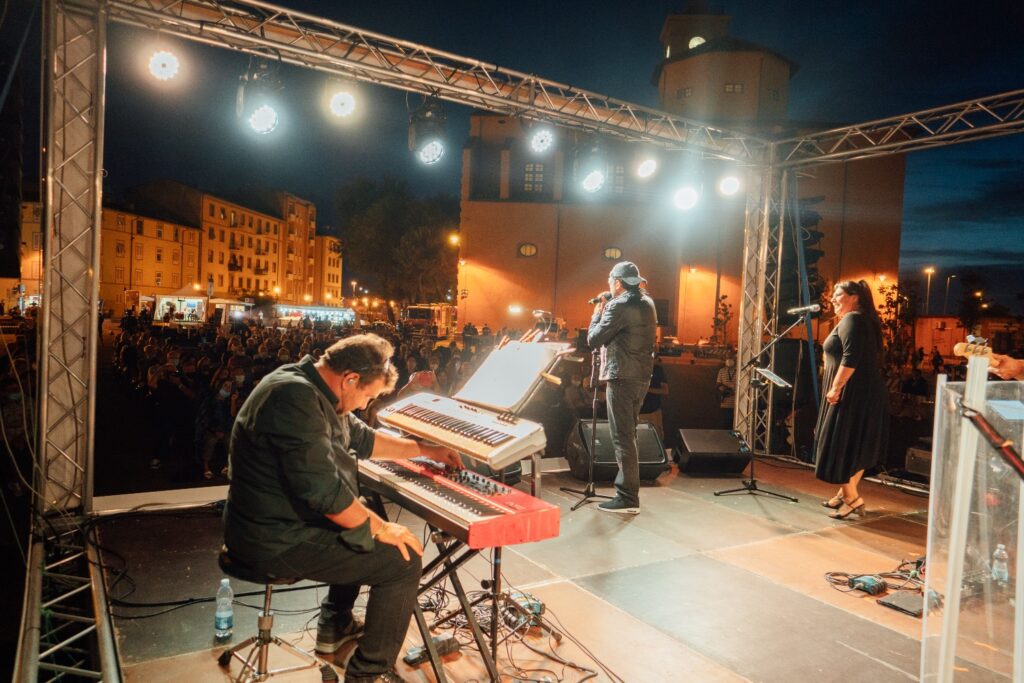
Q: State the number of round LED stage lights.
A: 9